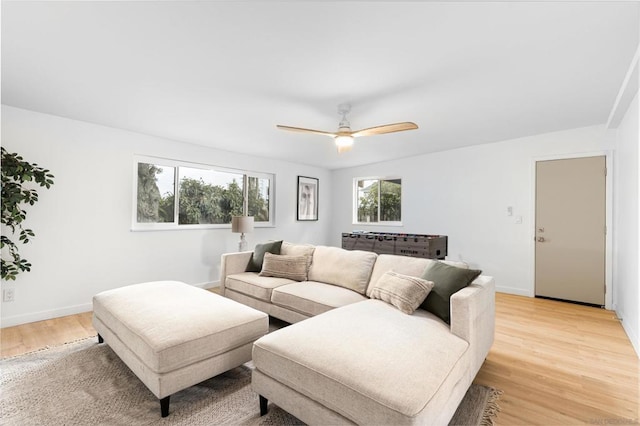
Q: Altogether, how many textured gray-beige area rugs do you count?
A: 1